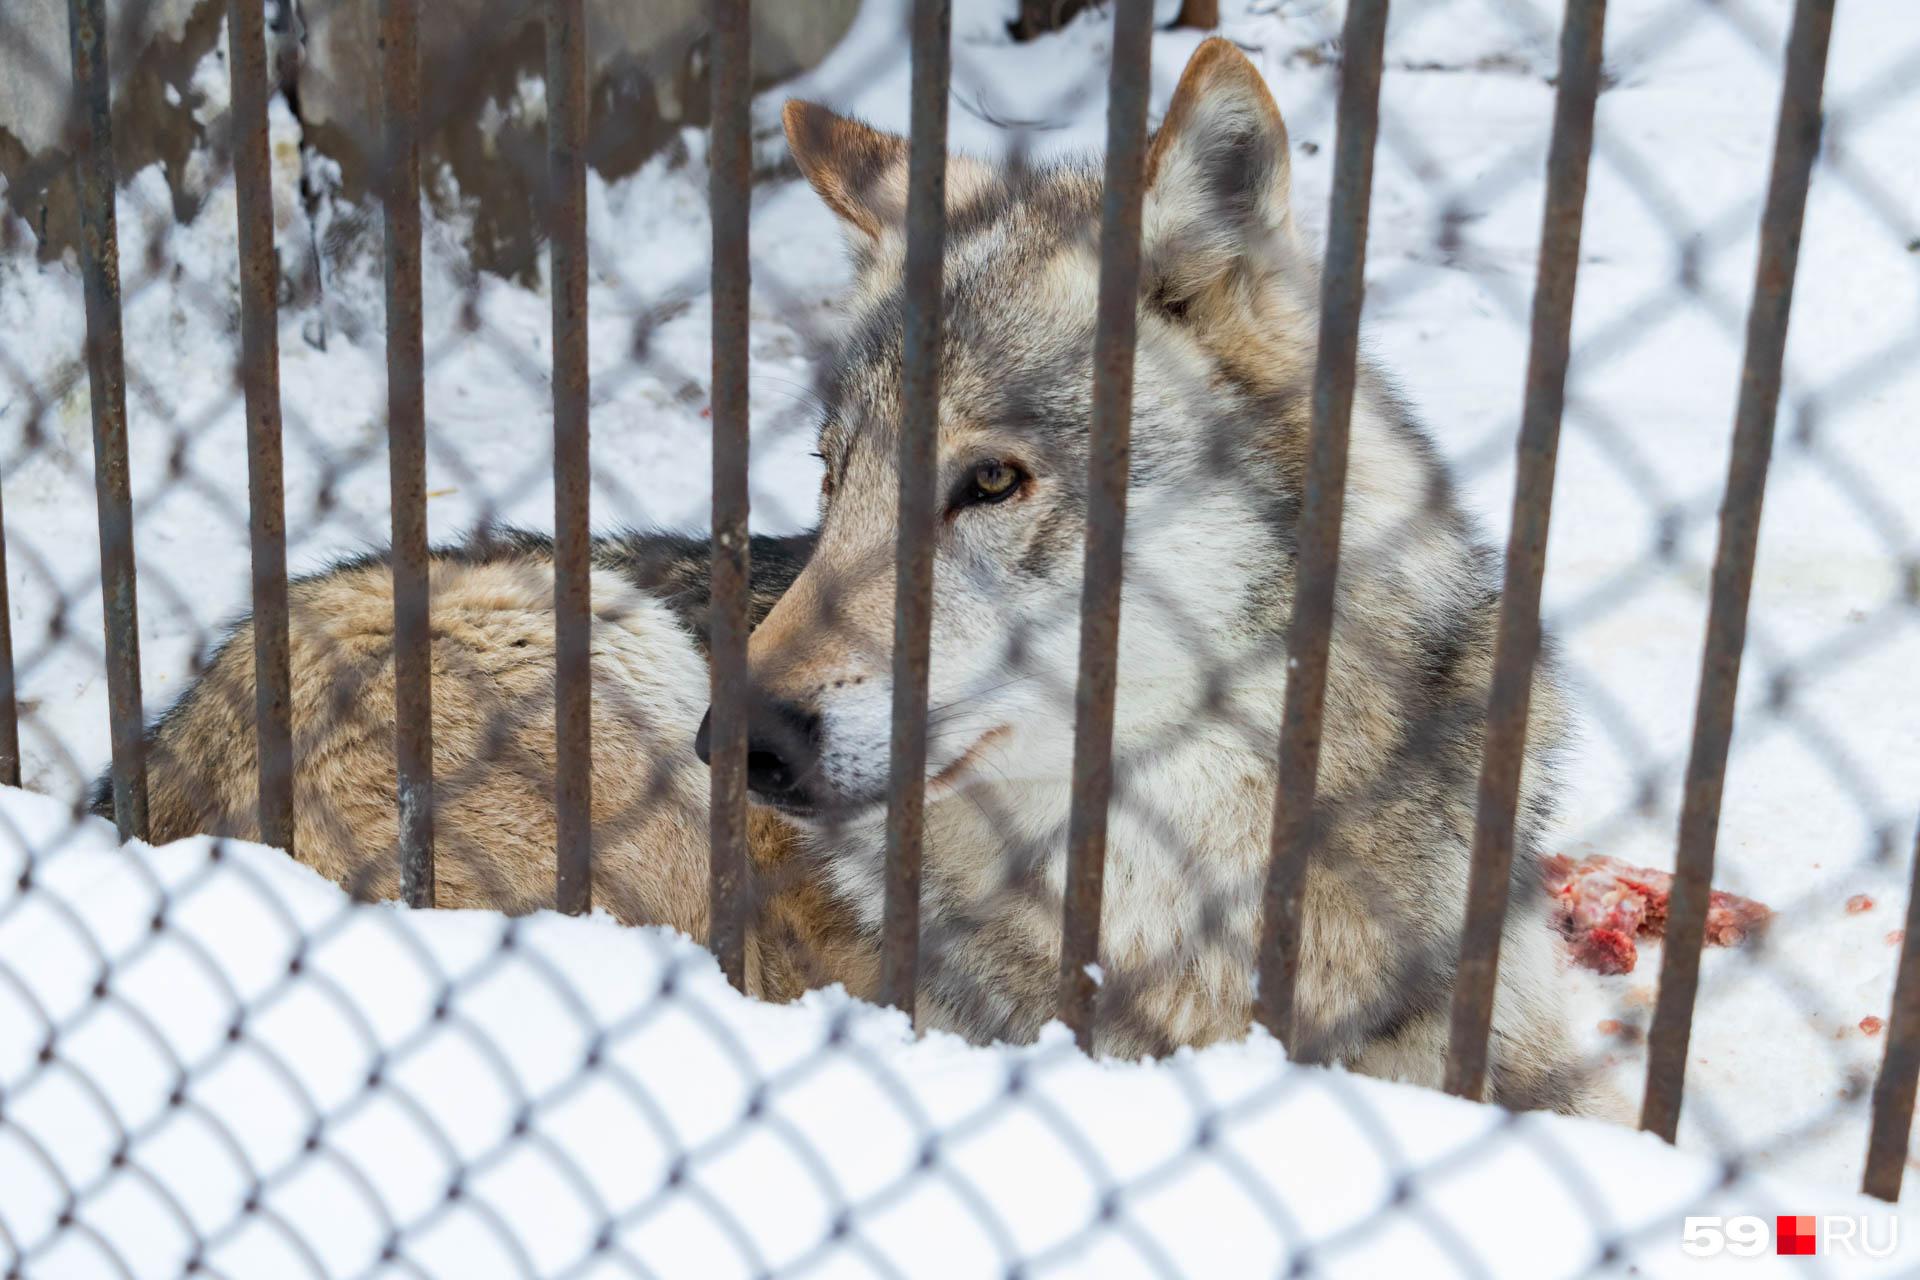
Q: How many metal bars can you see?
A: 12